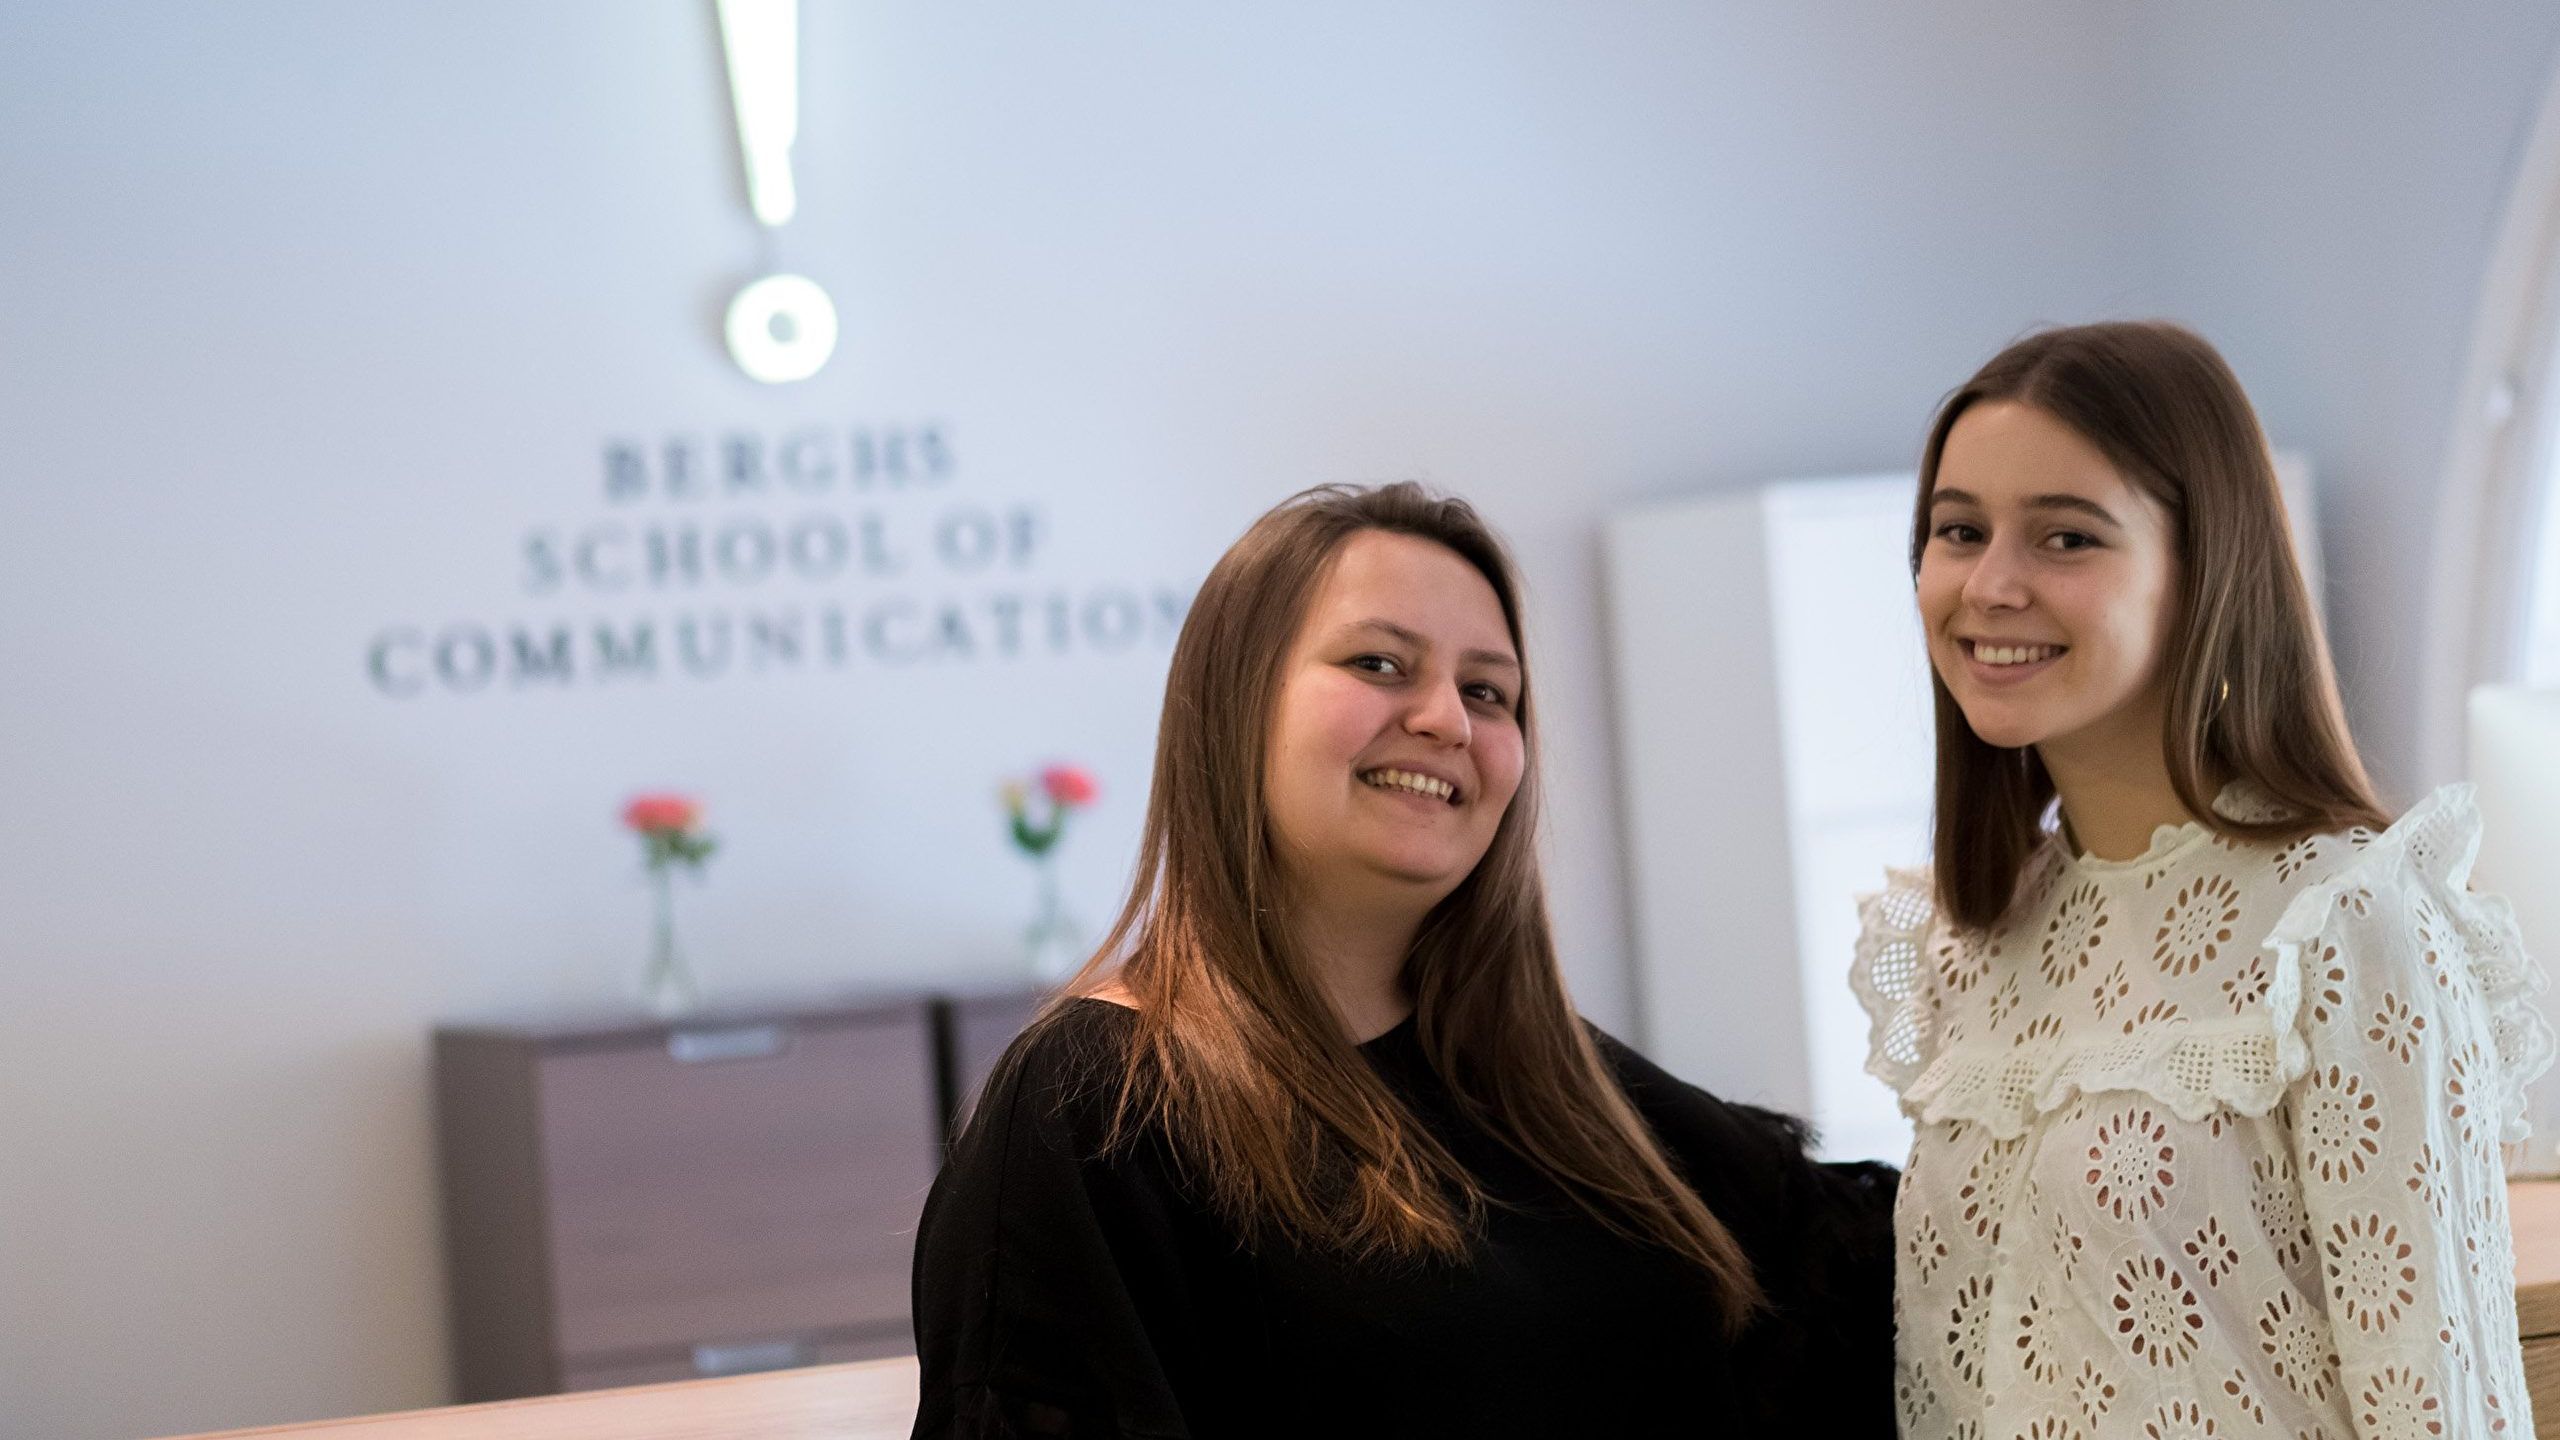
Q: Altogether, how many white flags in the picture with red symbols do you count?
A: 0